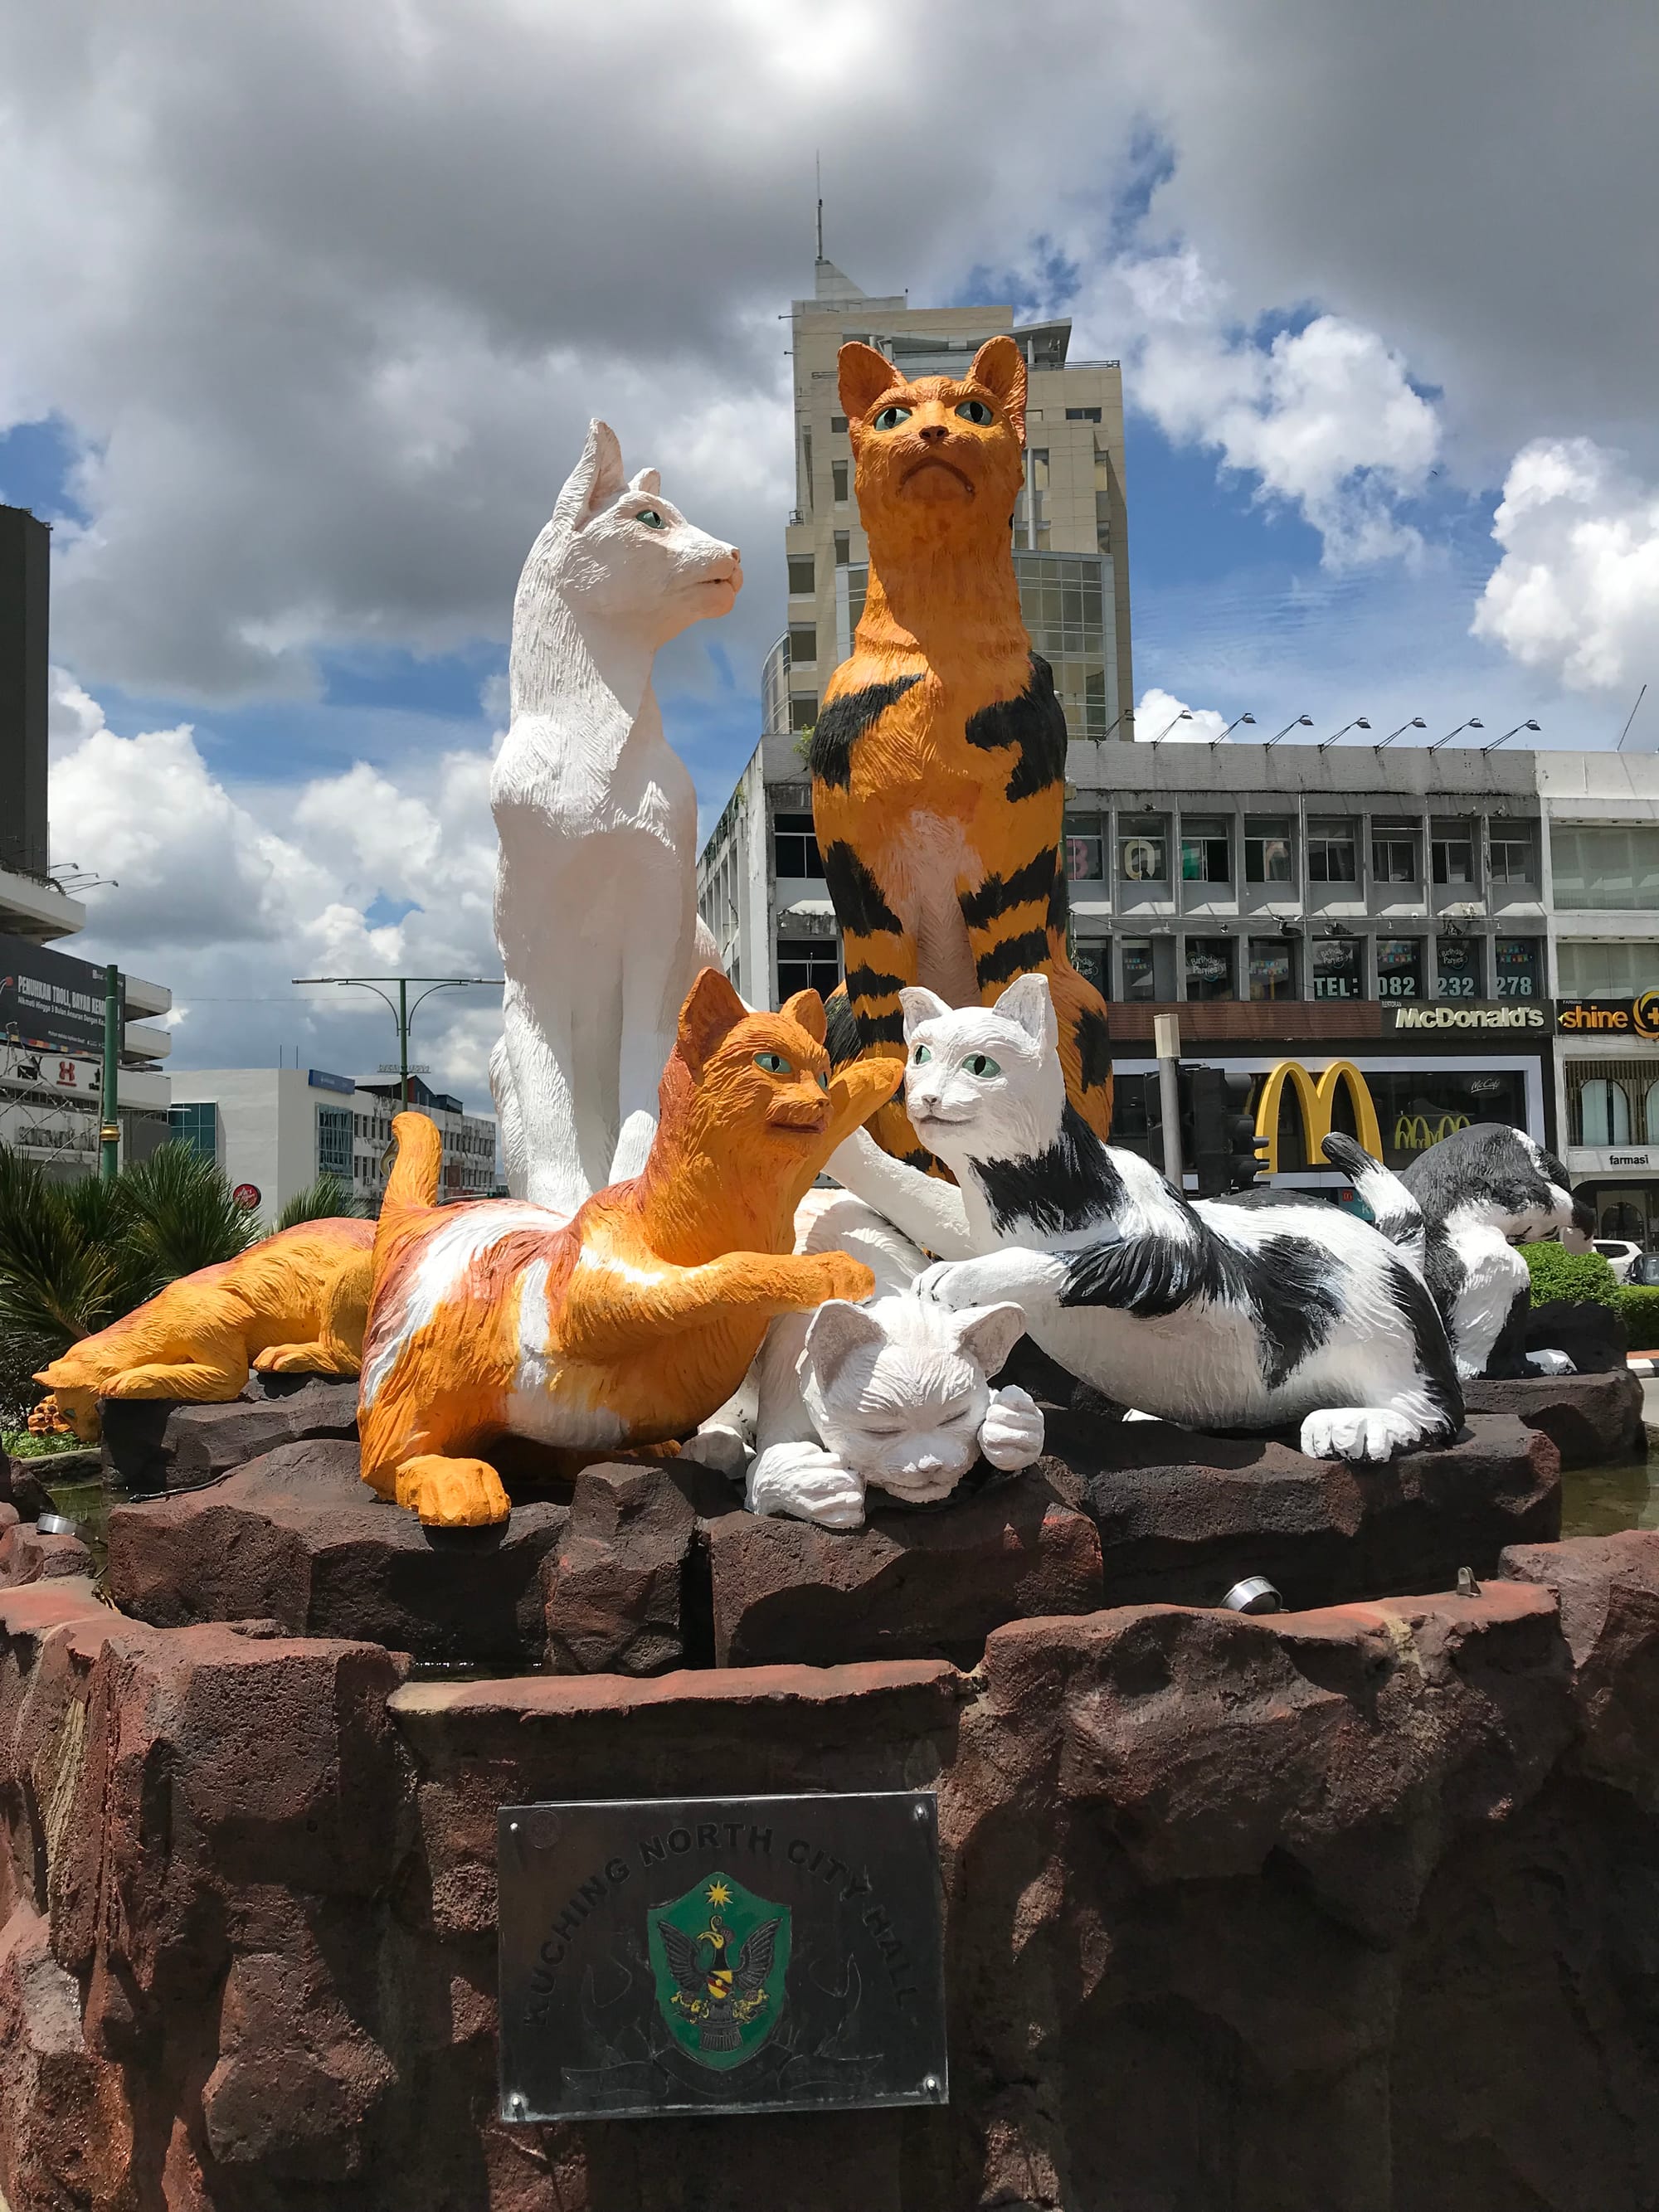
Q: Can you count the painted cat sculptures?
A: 7